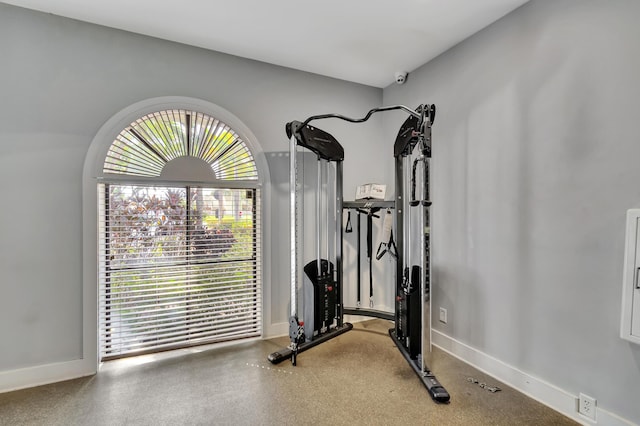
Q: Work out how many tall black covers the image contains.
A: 2